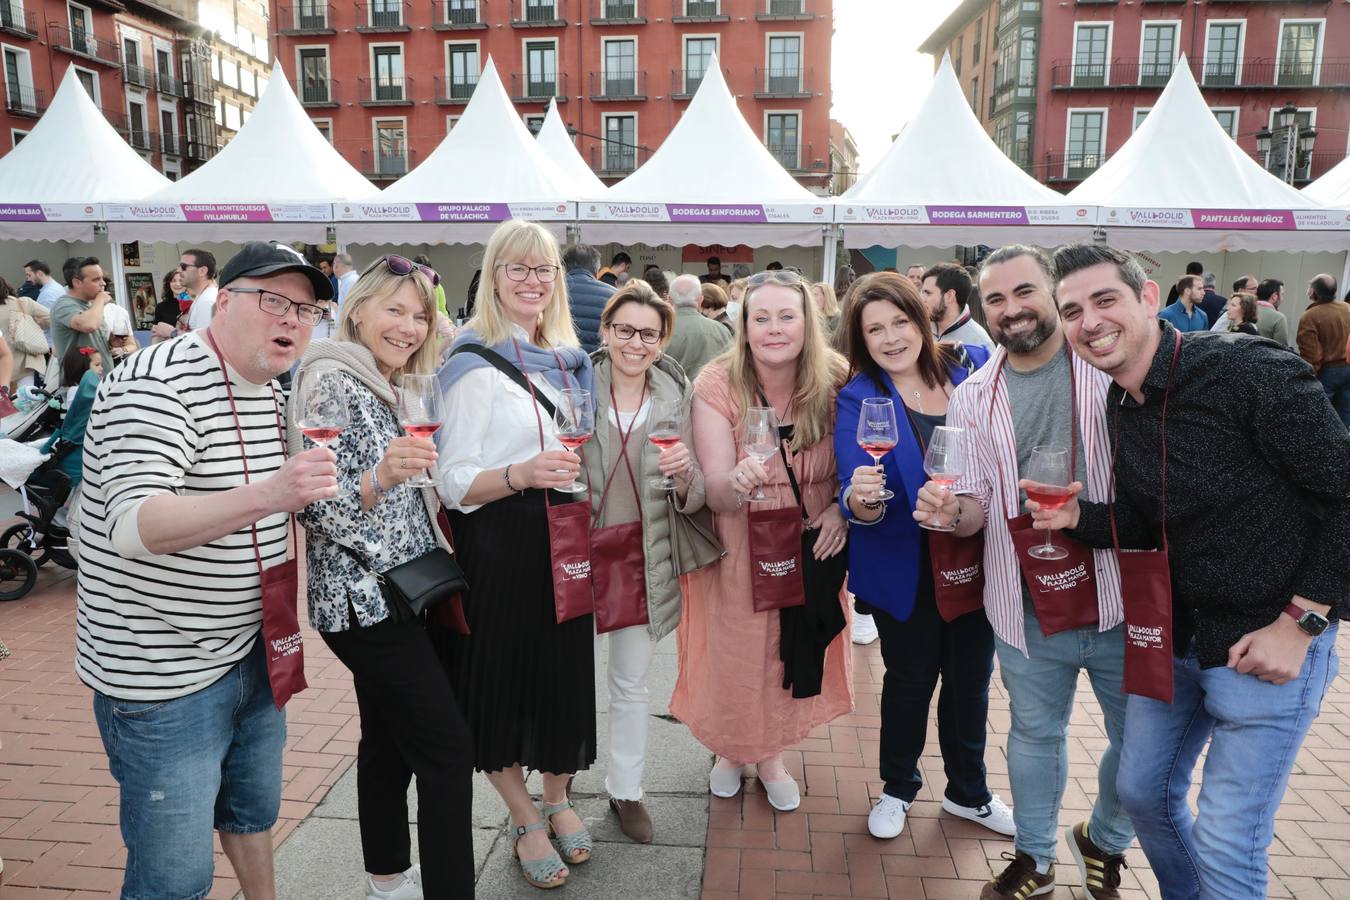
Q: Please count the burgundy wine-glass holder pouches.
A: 8